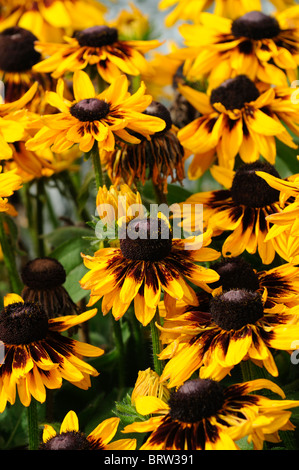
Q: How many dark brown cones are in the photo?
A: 14